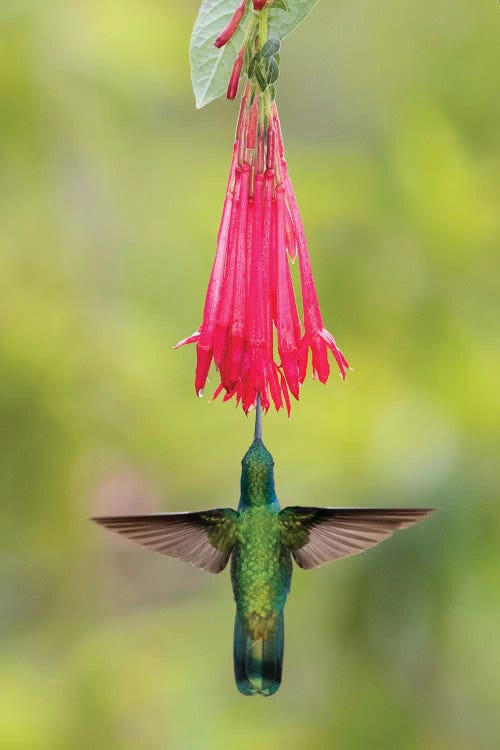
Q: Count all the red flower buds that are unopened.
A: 3